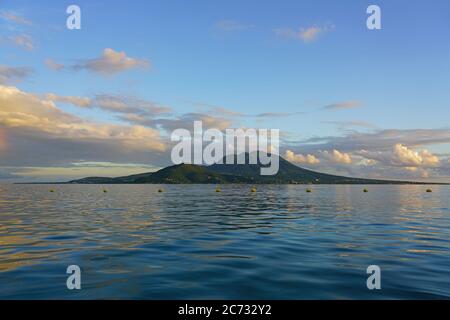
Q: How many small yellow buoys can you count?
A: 8